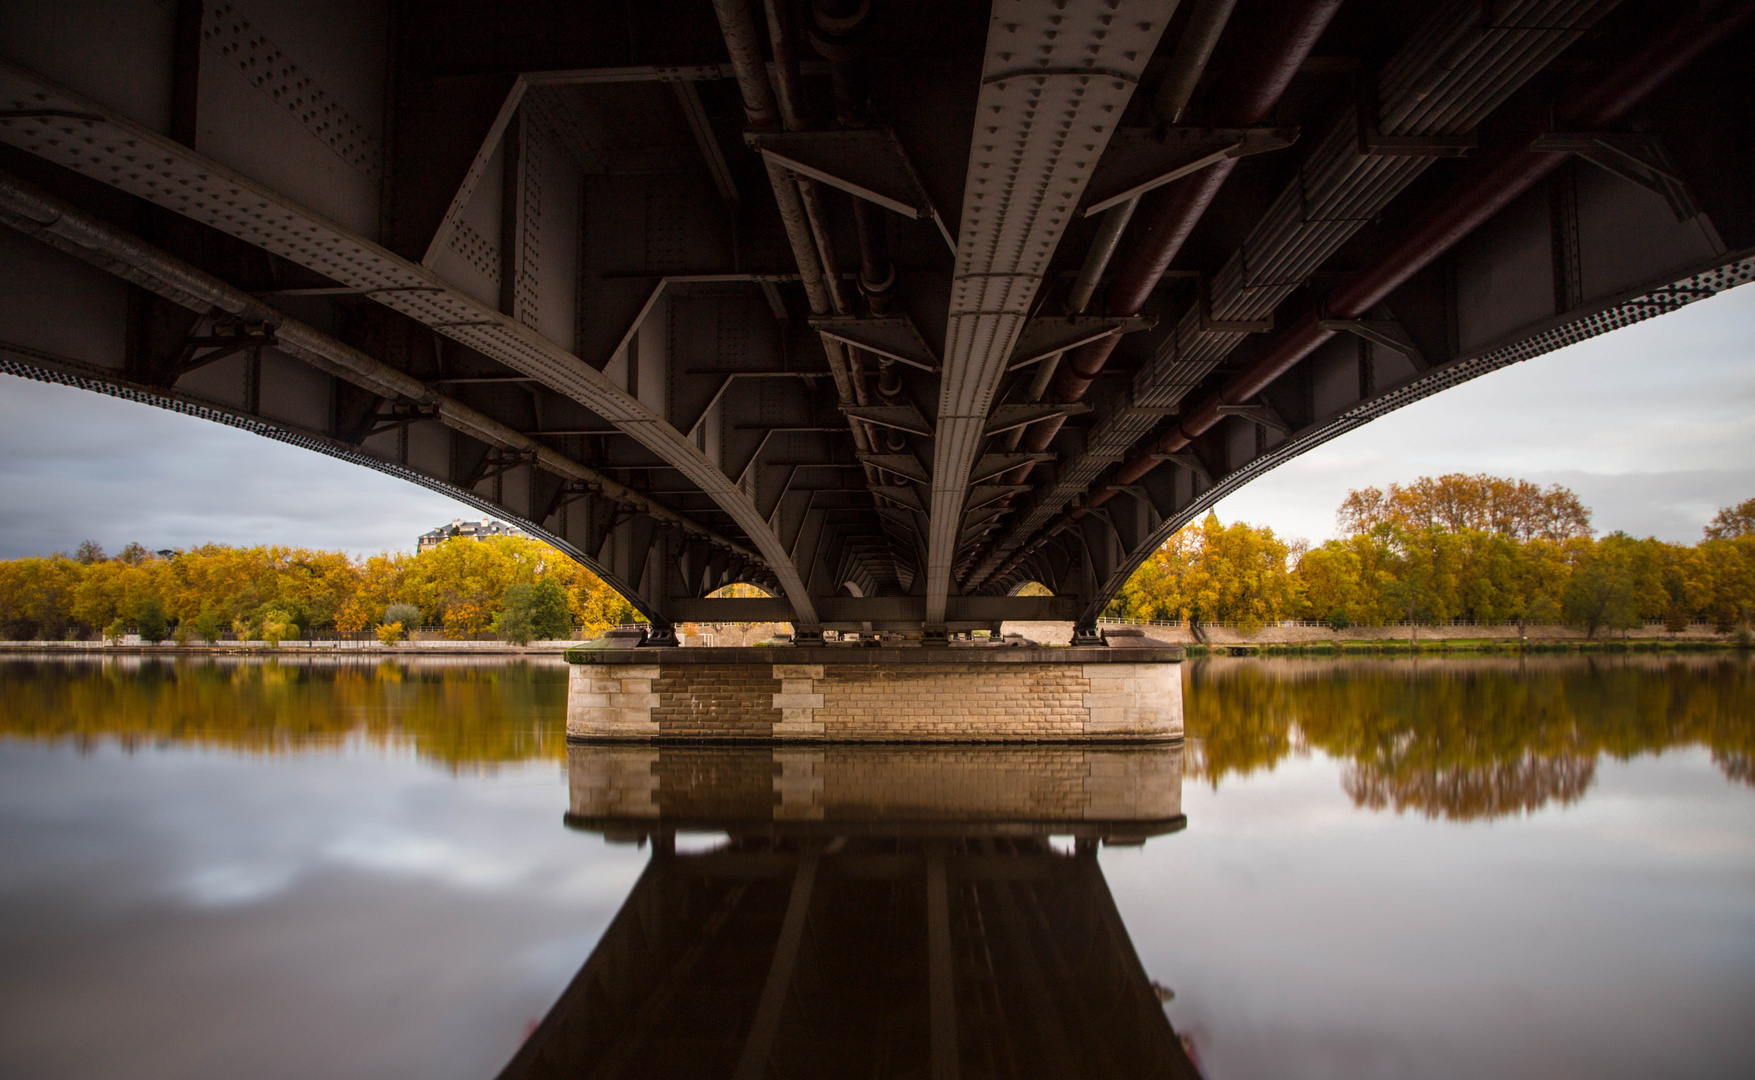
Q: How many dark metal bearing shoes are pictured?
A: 4